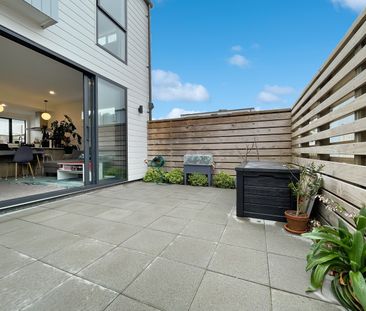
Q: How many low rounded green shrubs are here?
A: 4